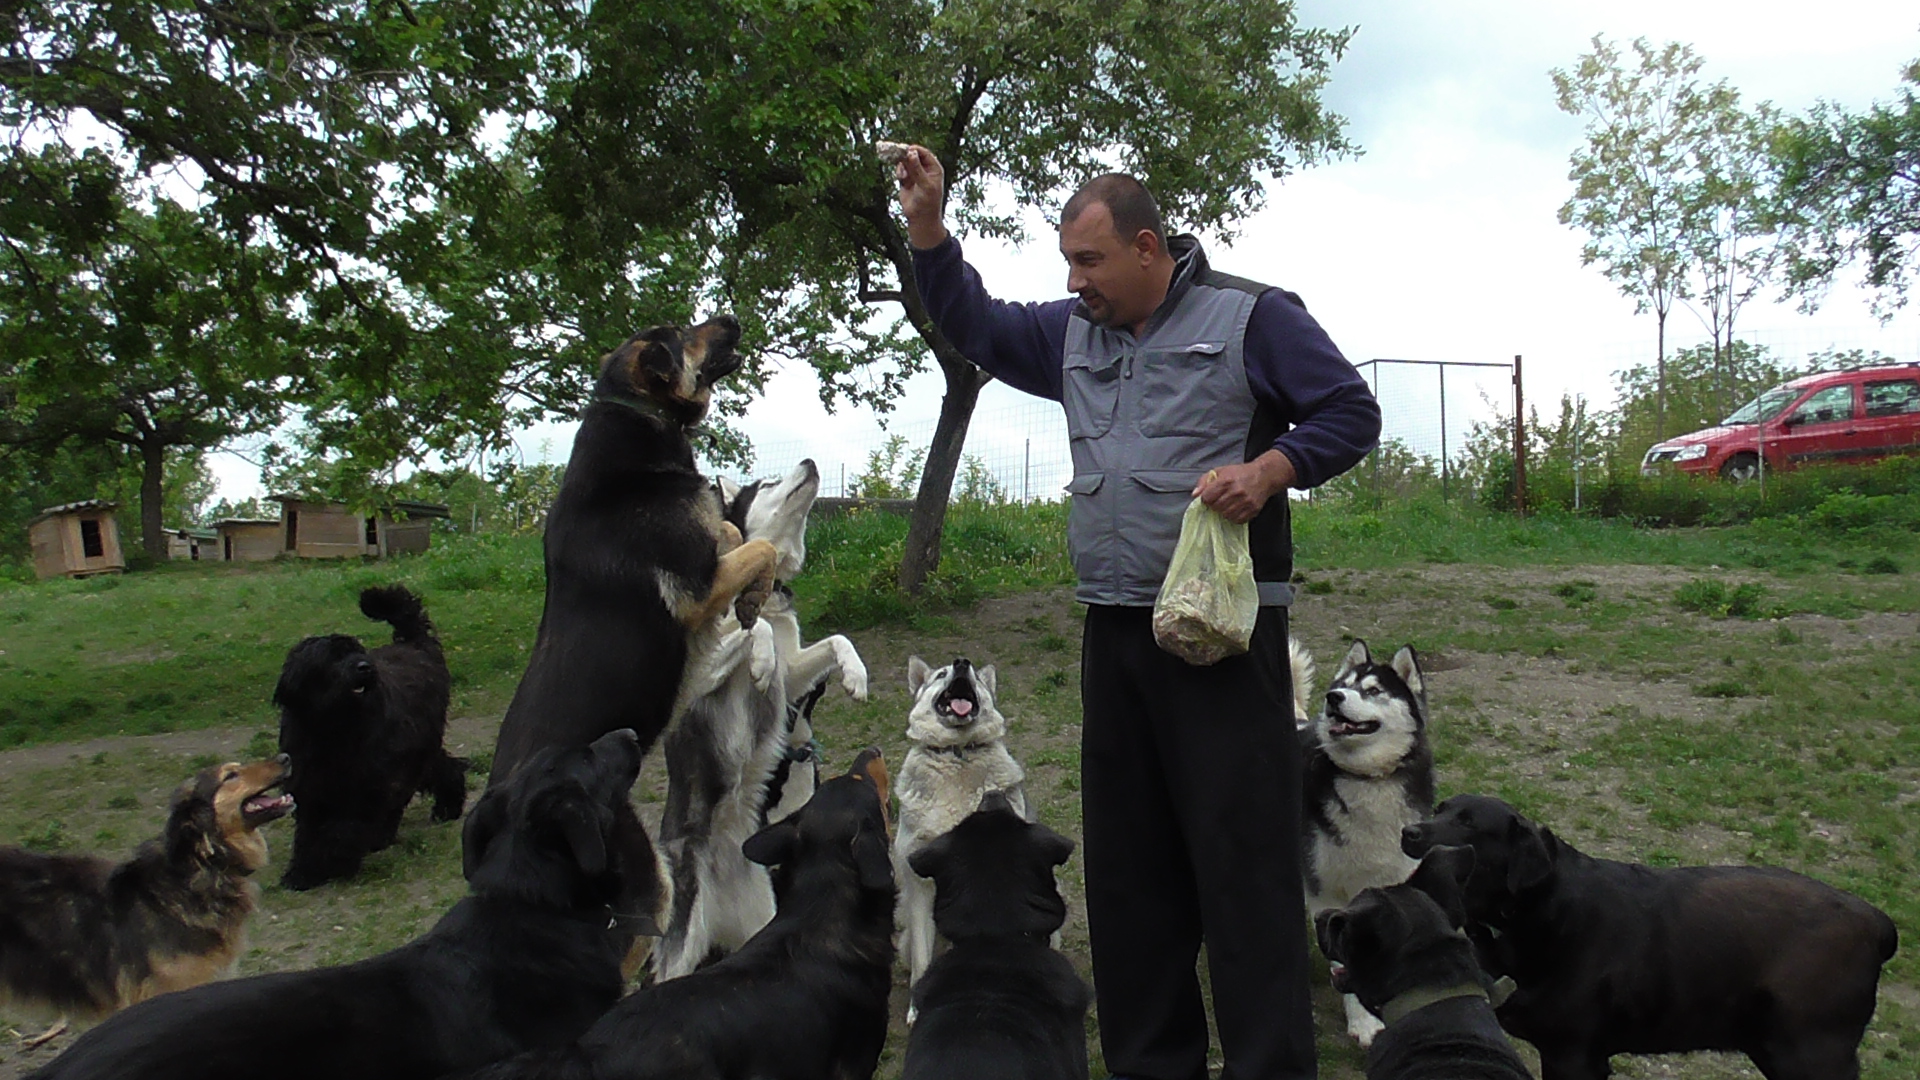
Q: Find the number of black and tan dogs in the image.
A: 3